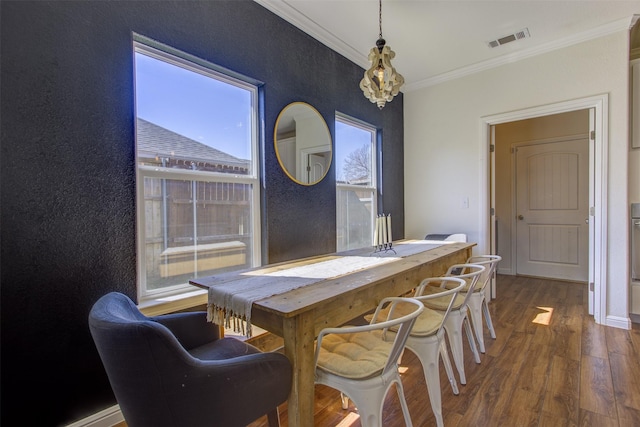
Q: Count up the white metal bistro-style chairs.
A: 4